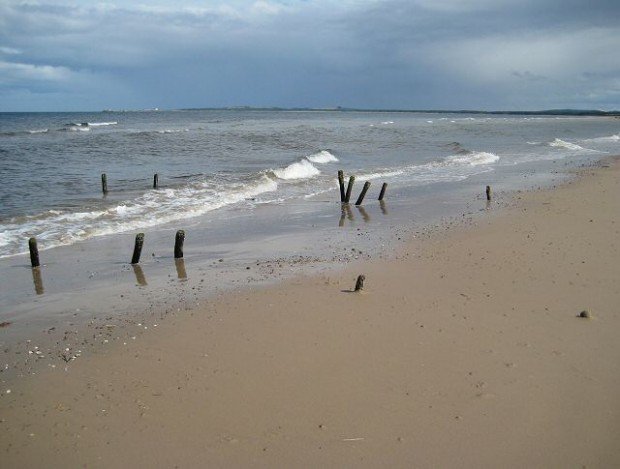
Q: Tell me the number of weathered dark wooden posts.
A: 11